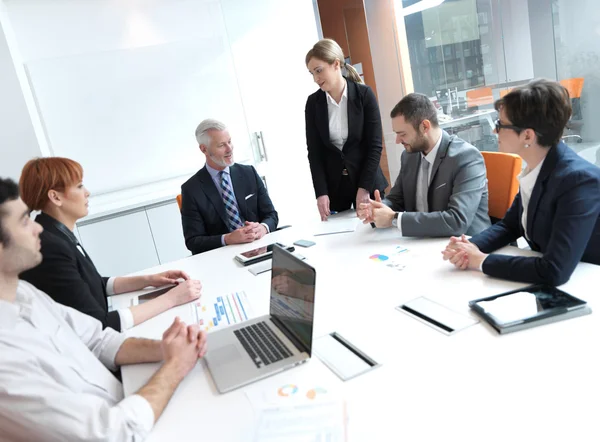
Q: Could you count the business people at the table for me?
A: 6